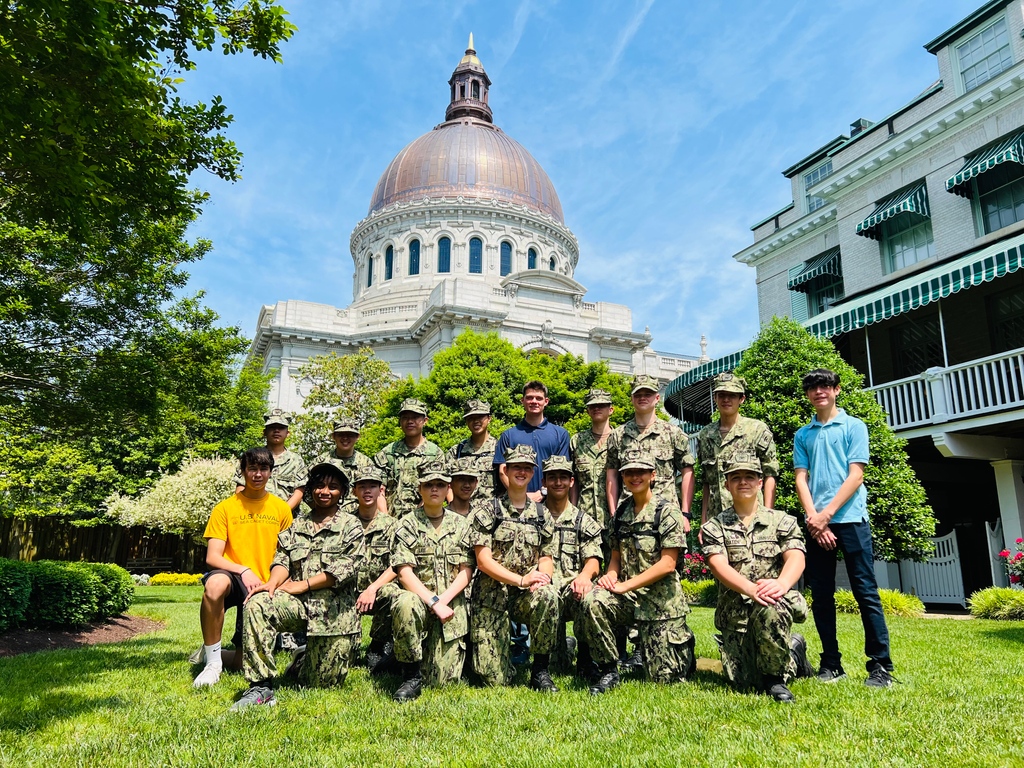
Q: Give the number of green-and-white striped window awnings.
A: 3